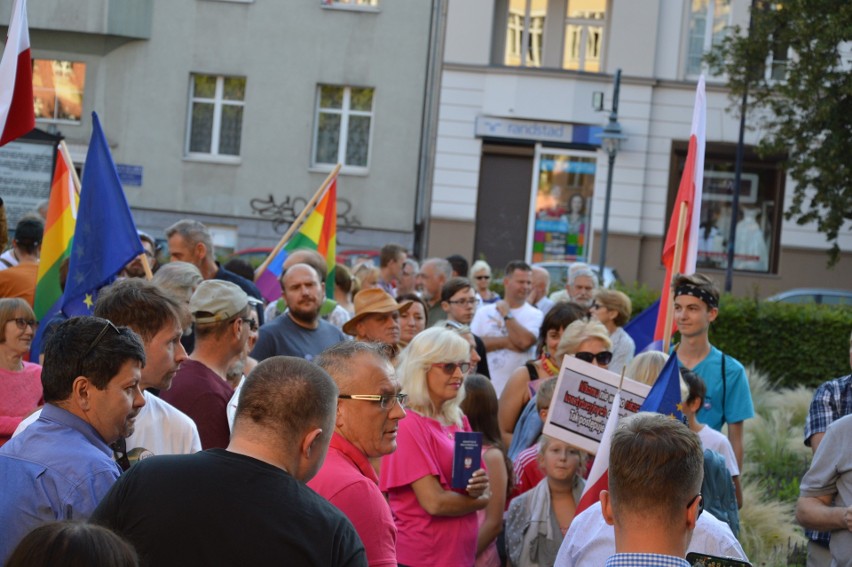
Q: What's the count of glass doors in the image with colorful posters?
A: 1